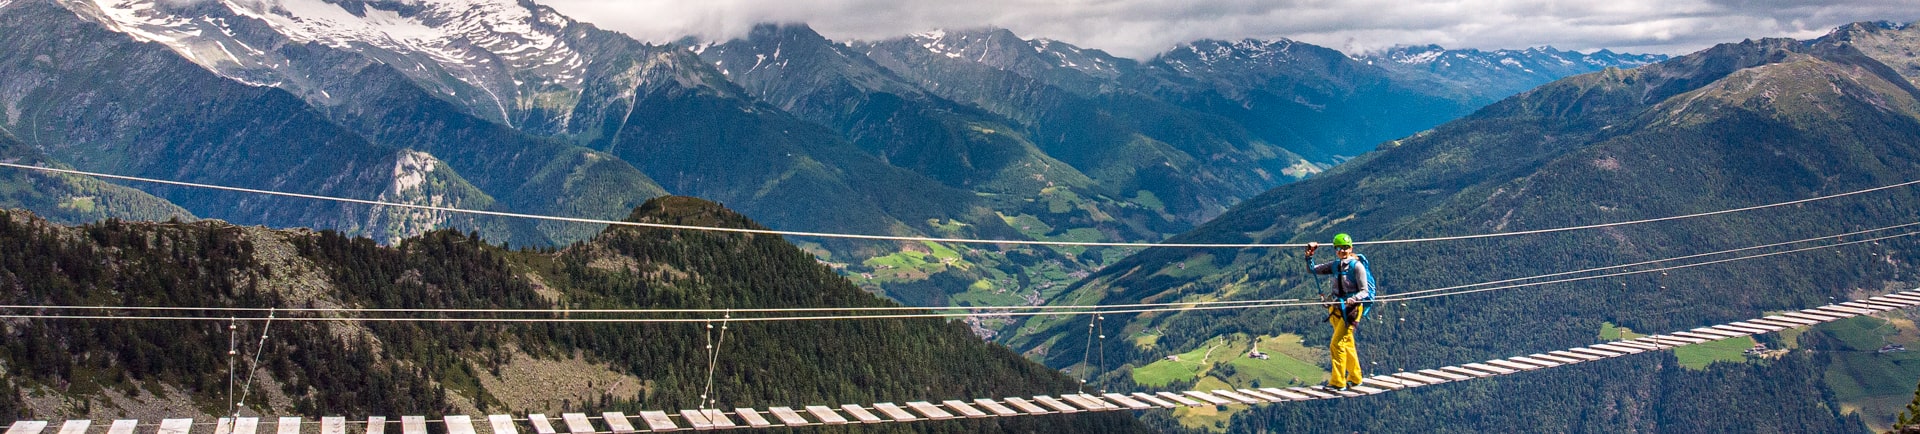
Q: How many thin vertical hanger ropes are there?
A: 12